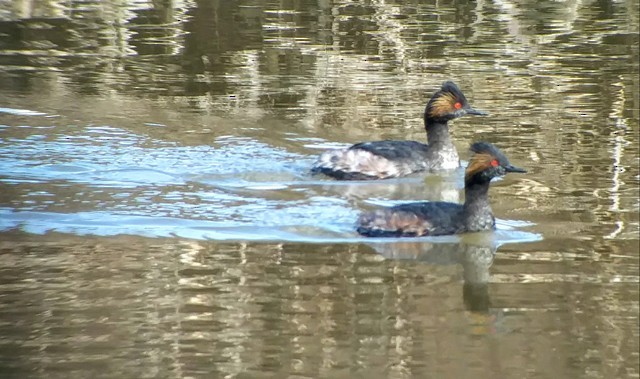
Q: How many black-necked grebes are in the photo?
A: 2